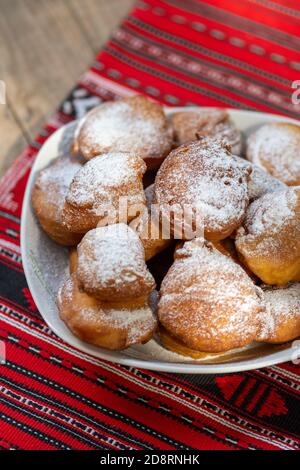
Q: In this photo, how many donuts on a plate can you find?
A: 13